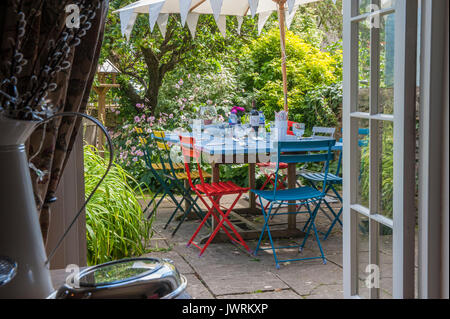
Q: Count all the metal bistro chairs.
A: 7